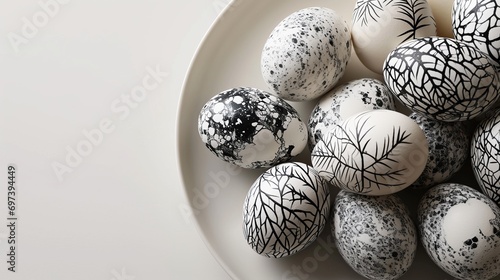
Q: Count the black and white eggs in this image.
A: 12